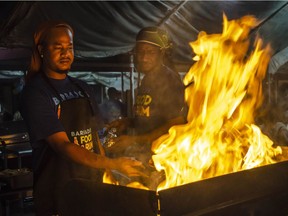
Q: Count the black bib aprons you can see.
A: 1